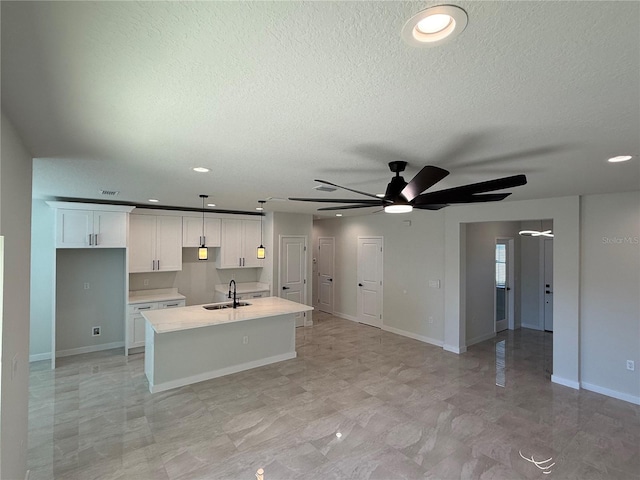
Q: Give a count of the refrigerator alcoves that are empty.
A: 1